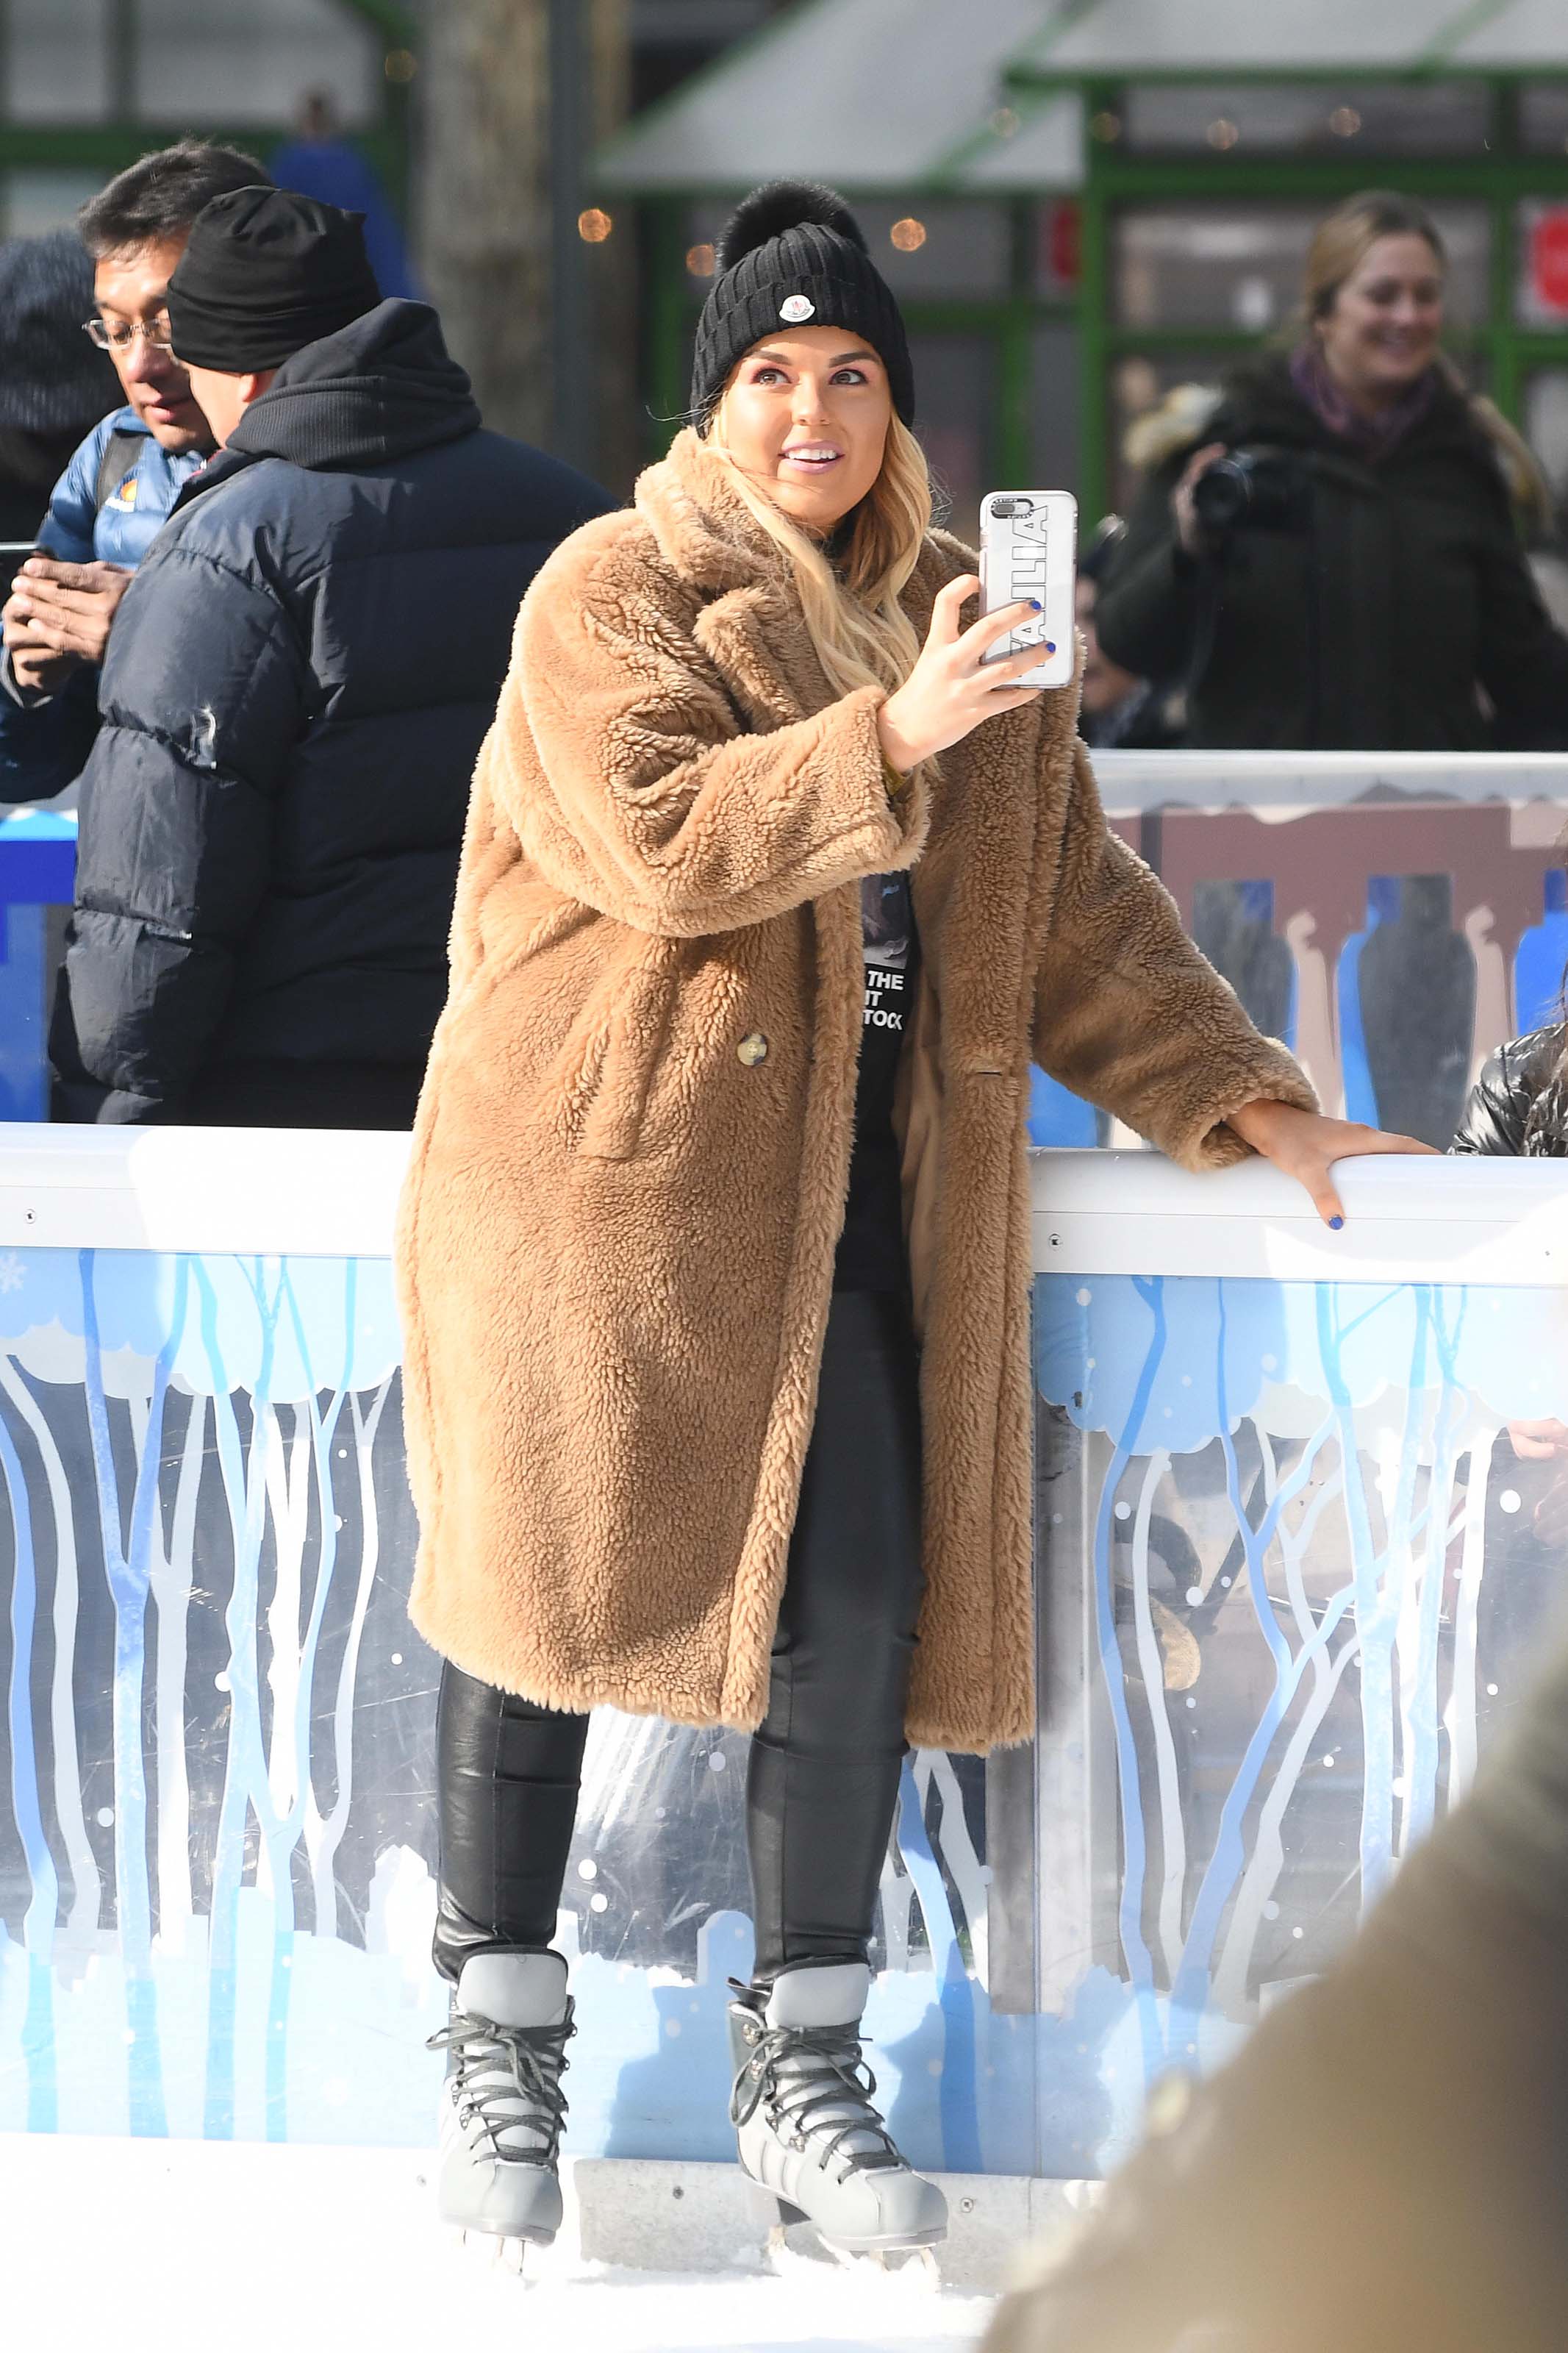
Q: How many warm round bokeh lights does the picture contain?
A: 8